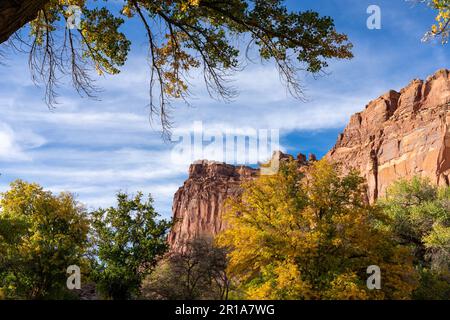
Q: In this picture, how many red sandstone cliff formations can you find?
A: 2